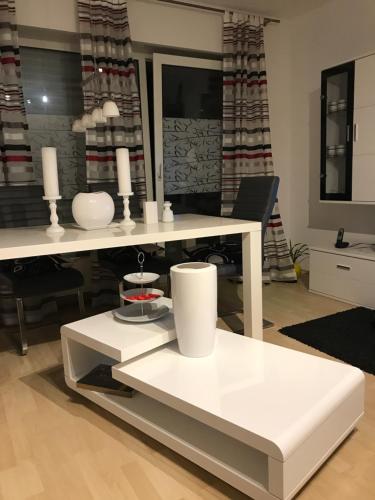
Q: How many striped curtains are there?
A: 3